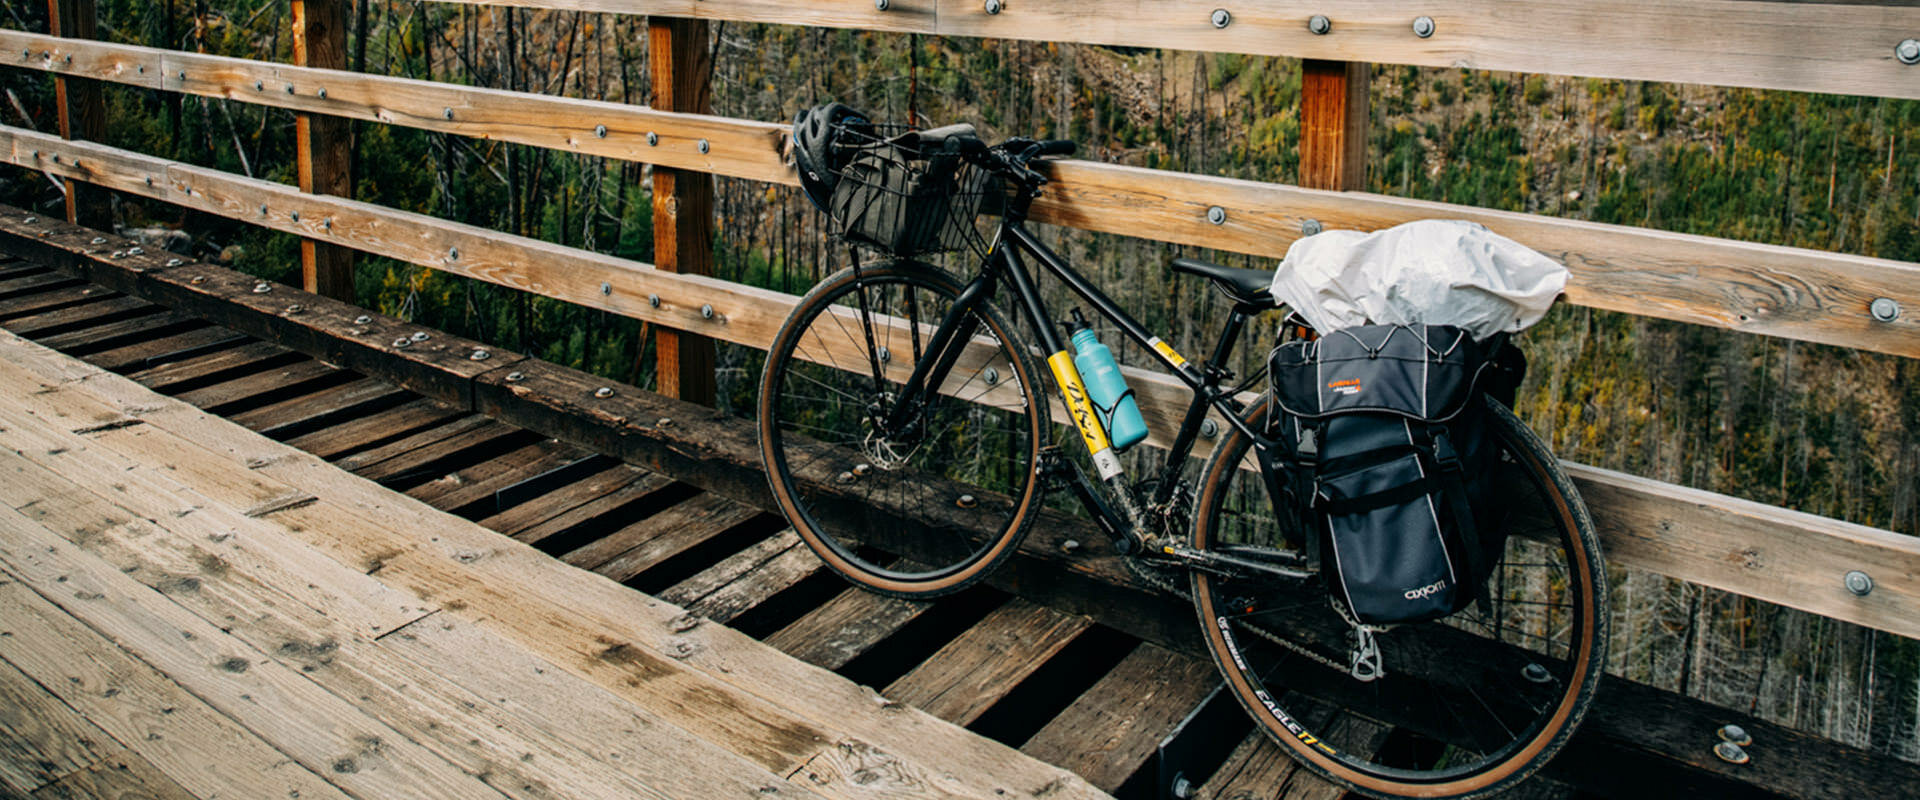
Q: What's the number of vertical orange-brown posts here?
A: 4